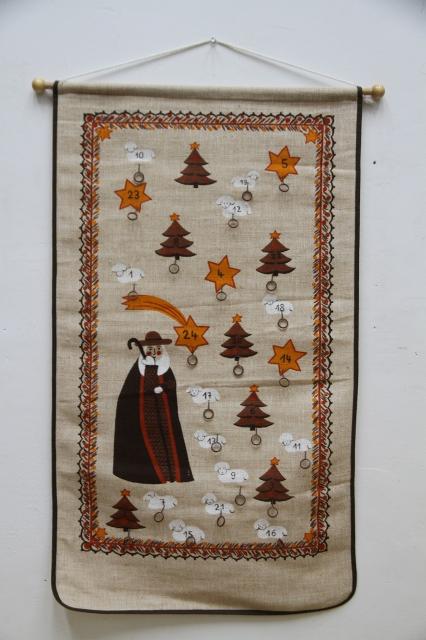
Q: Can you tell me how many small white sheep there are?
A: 13